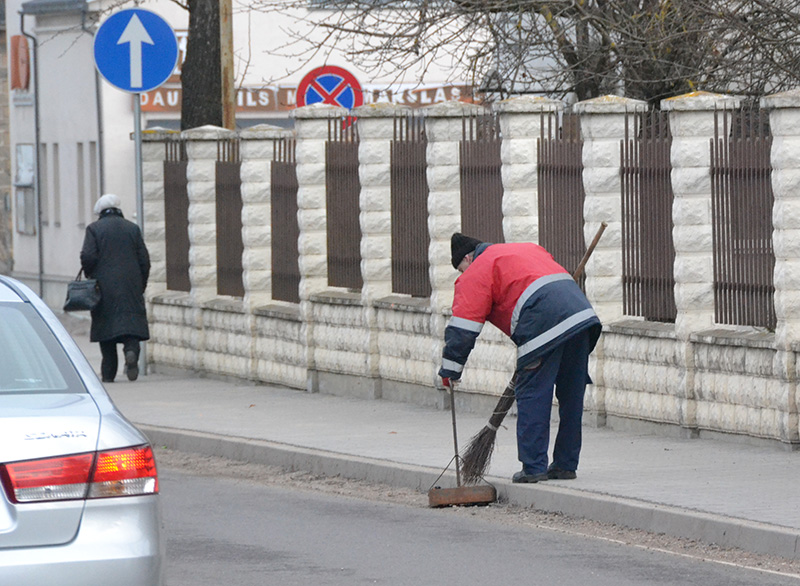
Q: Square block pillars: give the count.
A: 10